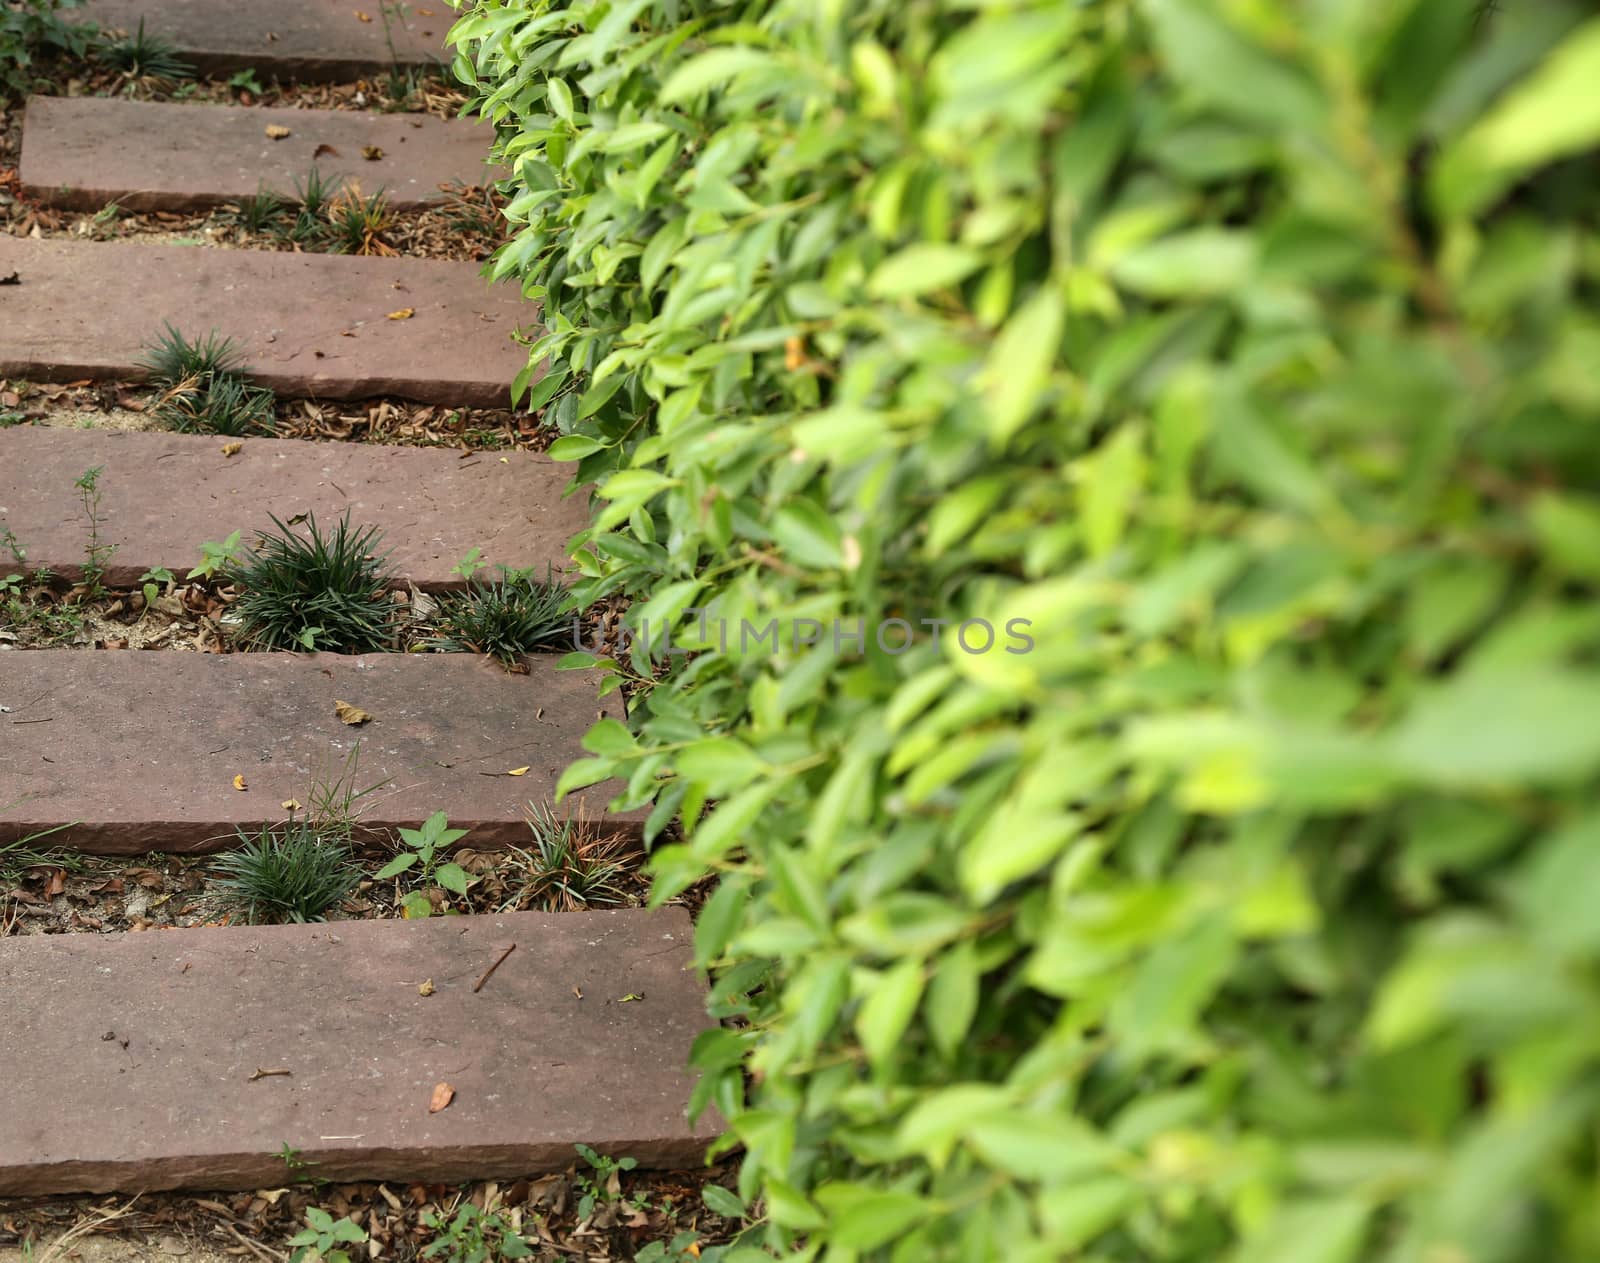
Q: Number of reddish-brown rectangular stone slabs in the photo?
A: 6